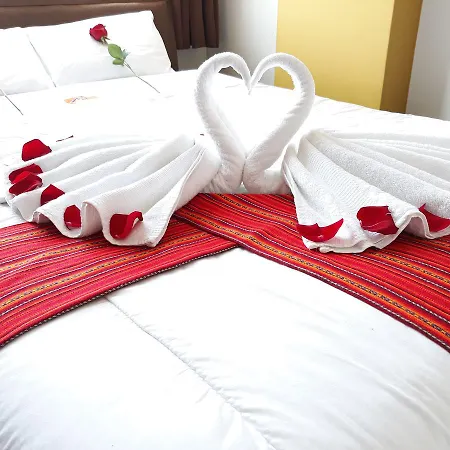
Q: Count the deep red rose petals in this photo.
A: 9